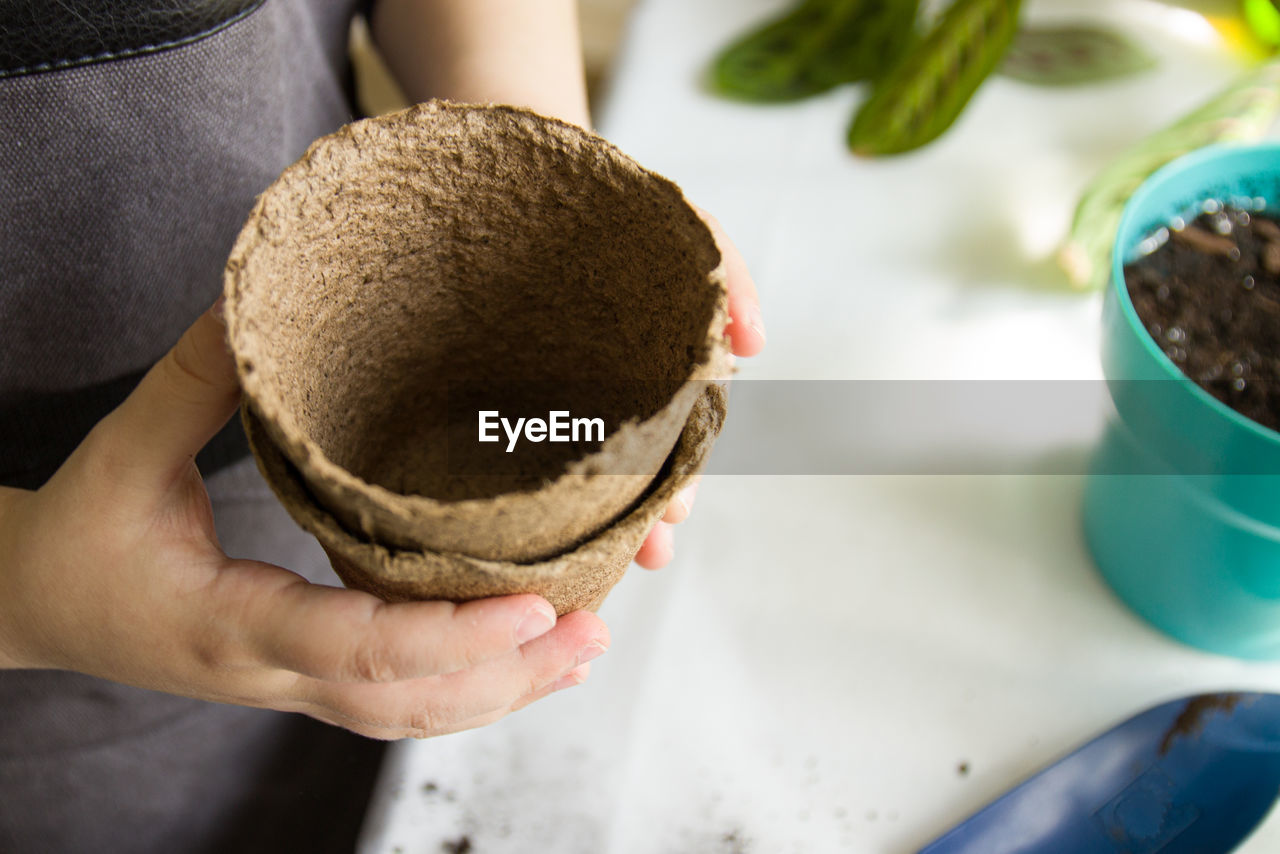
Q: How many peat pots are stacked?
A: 2